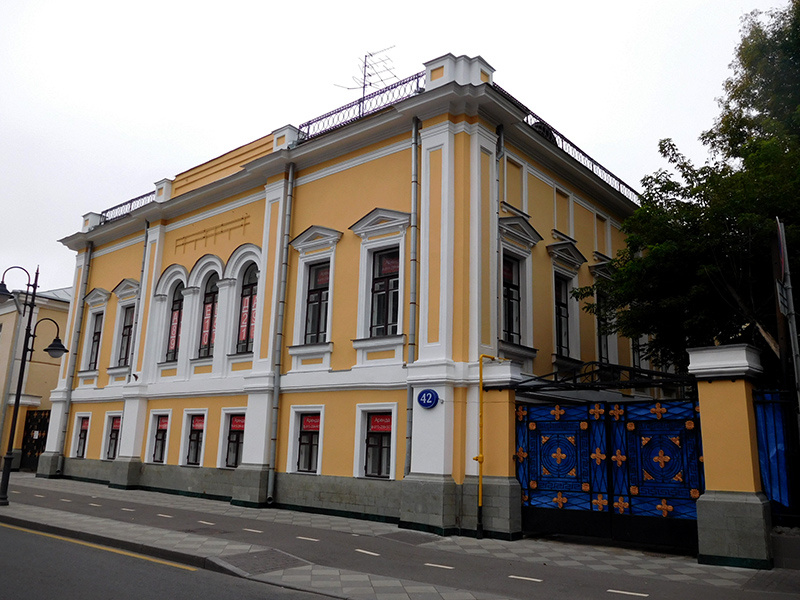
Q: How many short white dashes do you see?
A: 13